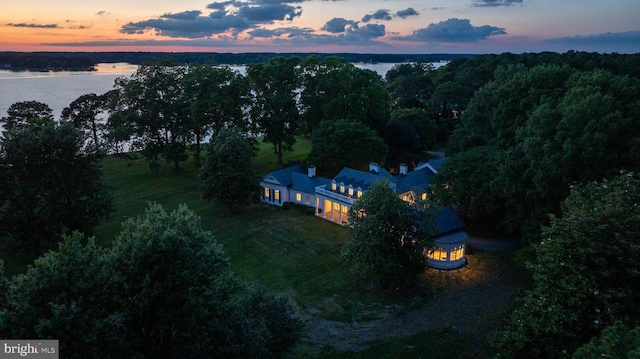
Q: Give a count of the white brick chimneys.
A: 3